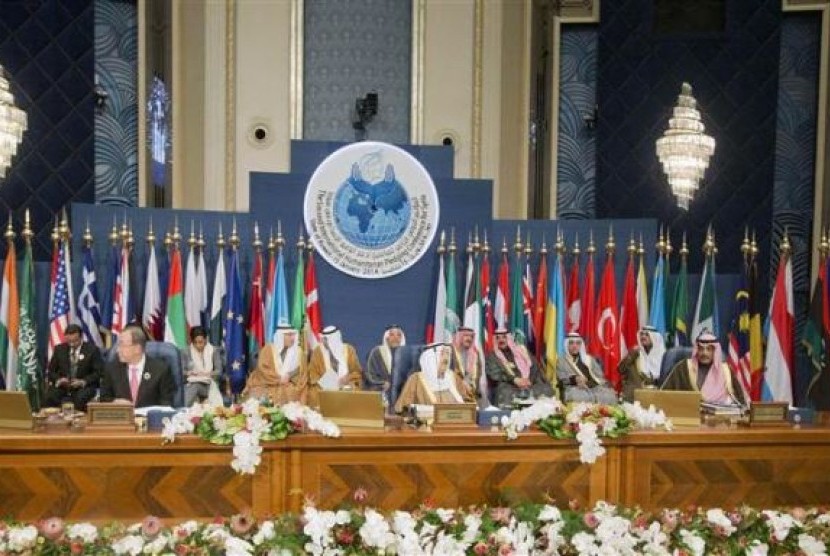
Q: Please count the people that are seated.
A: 12